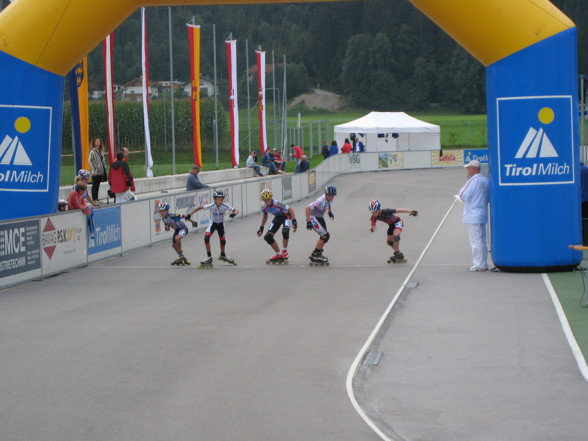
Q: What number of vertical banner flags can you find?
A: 6